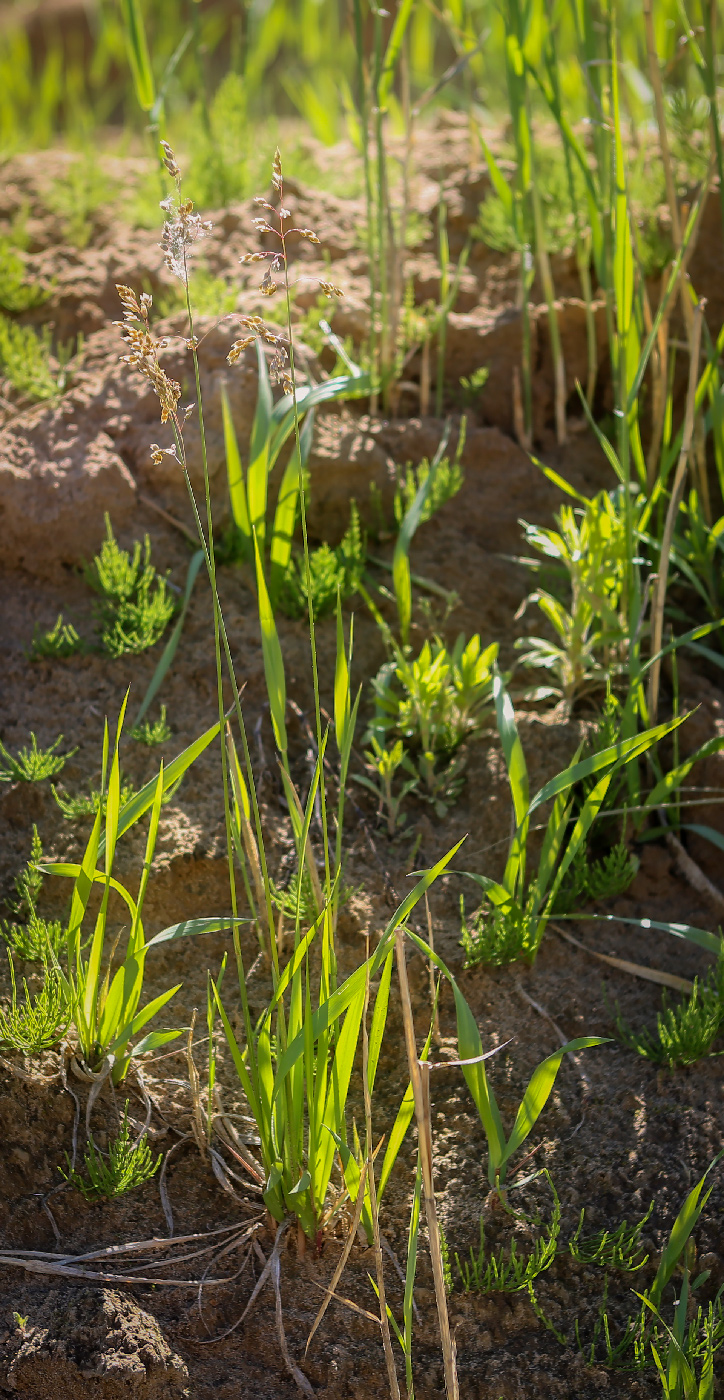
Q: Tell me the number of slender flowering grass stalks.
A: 3